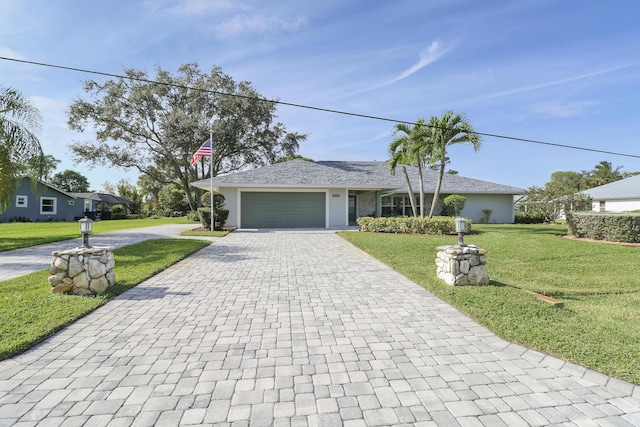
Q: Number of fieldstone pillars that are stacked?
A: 2